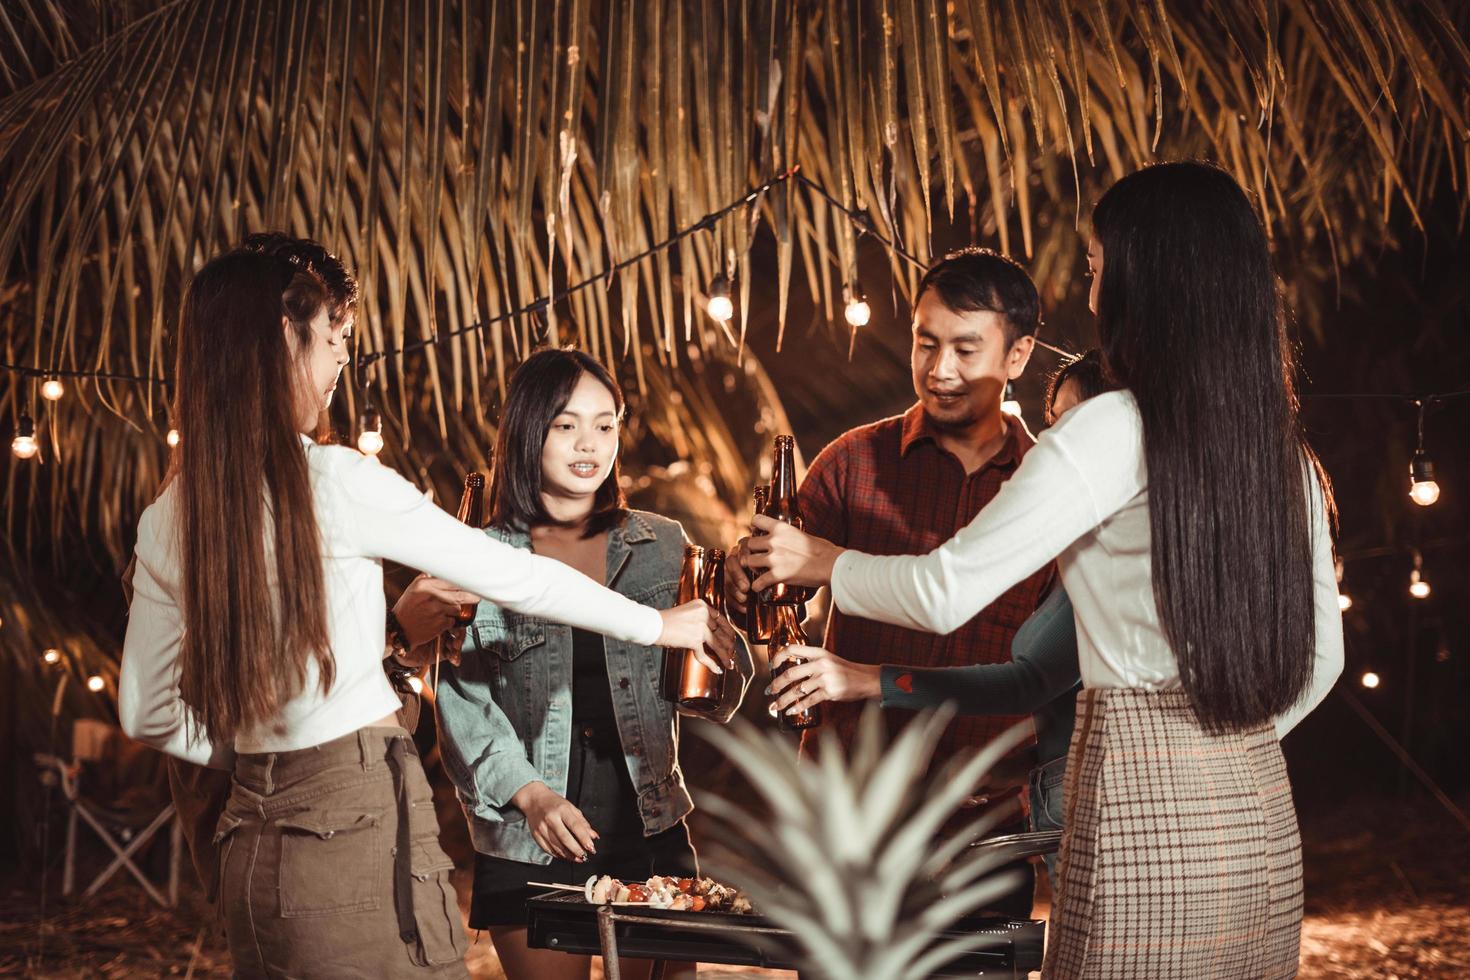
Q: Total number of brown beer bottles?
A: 6